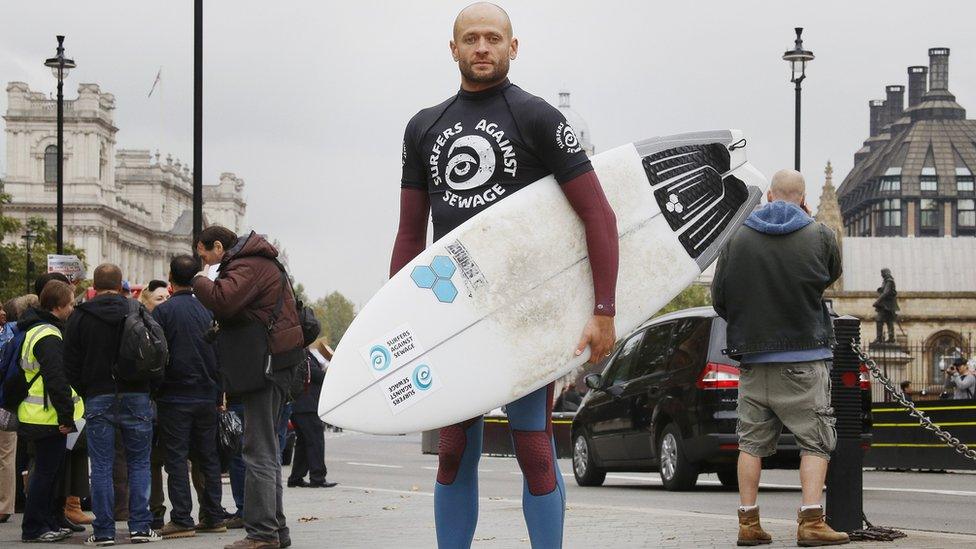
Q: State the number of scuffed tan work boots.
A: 2